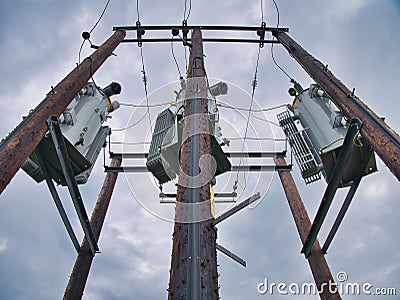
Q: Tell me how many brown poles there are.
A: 5